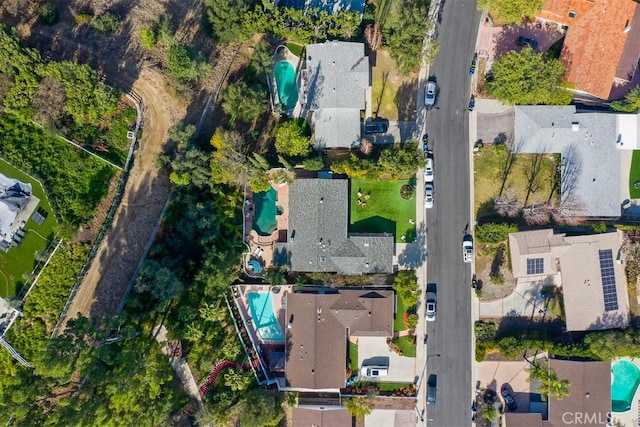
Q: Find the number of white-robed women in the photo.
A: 0